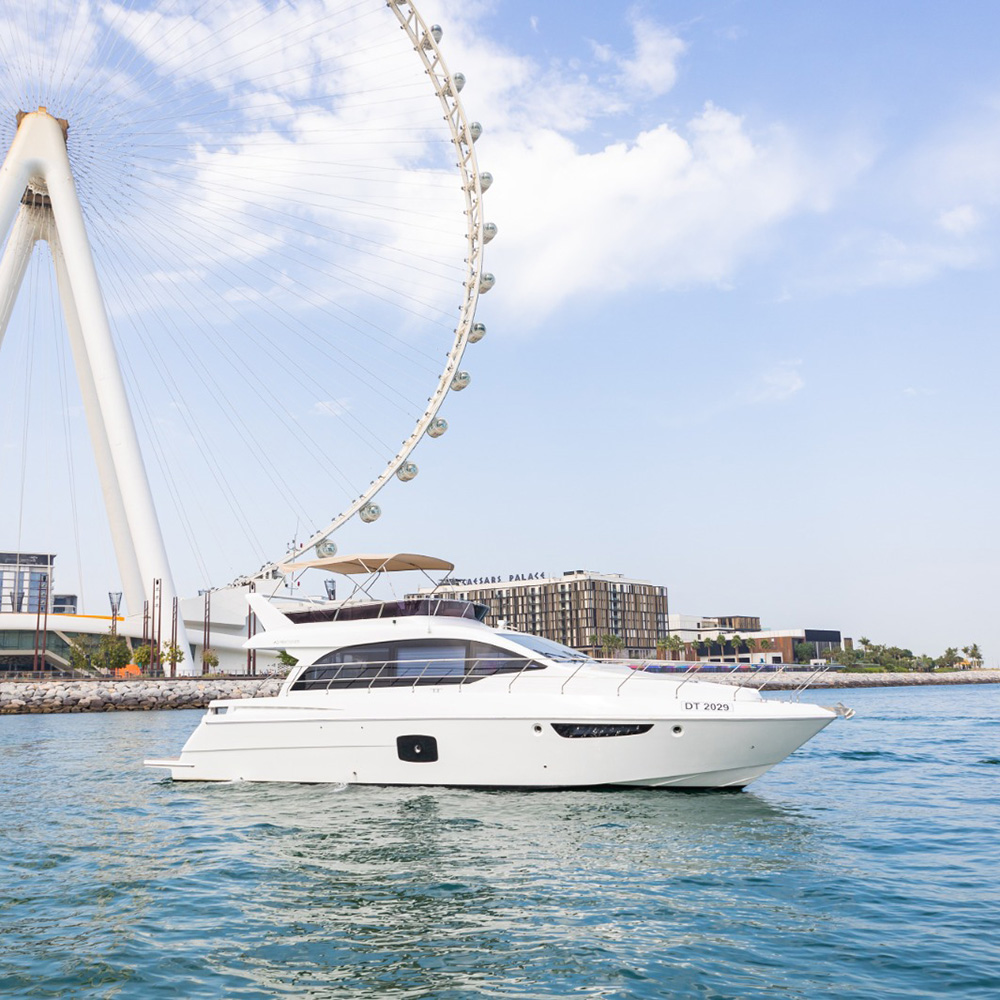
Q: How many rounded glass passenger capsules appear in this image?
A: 12